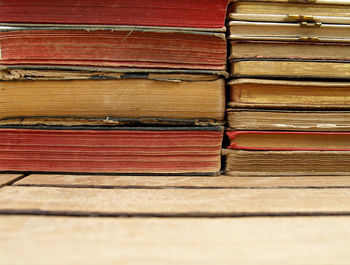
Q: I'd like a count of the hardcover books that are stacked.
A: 12